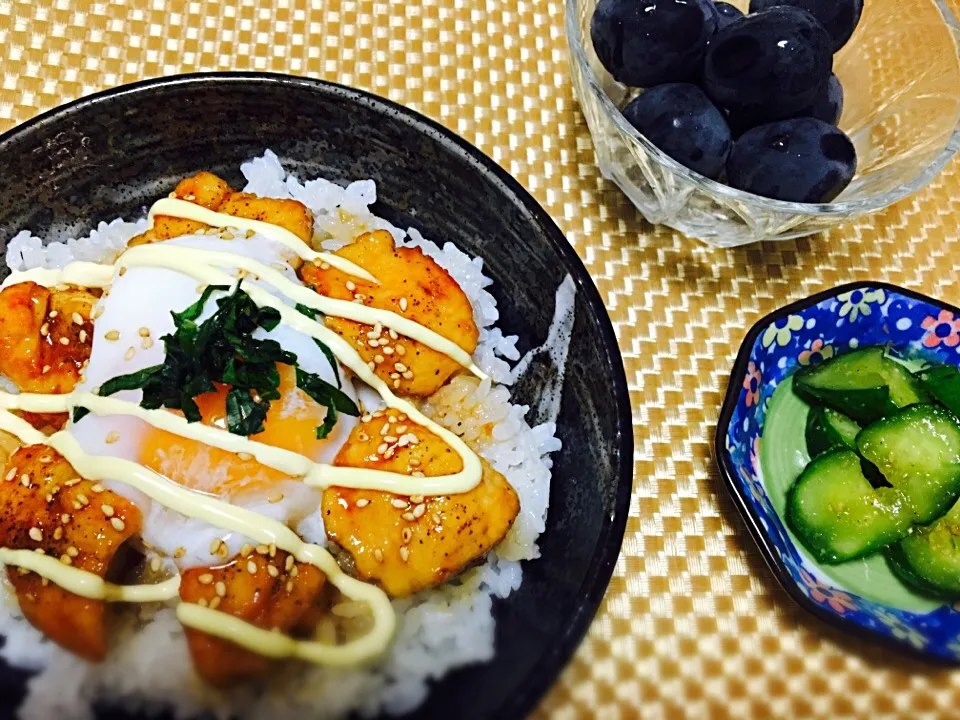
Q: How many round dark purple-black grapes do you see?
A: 7